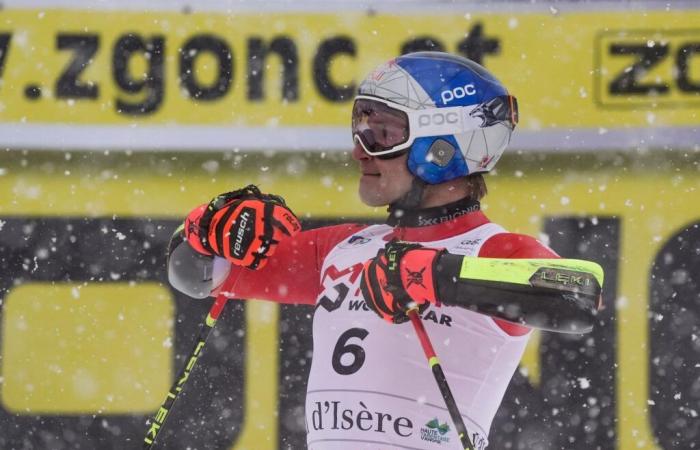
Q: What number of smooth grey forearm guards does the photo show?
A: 1